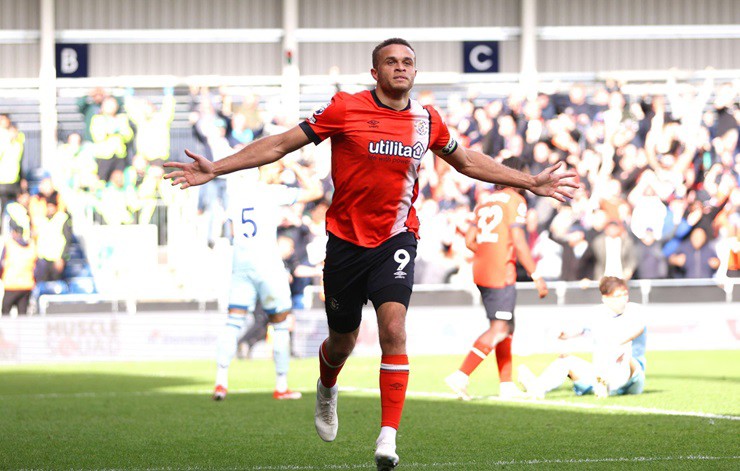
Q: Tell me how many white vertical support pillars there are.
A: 3